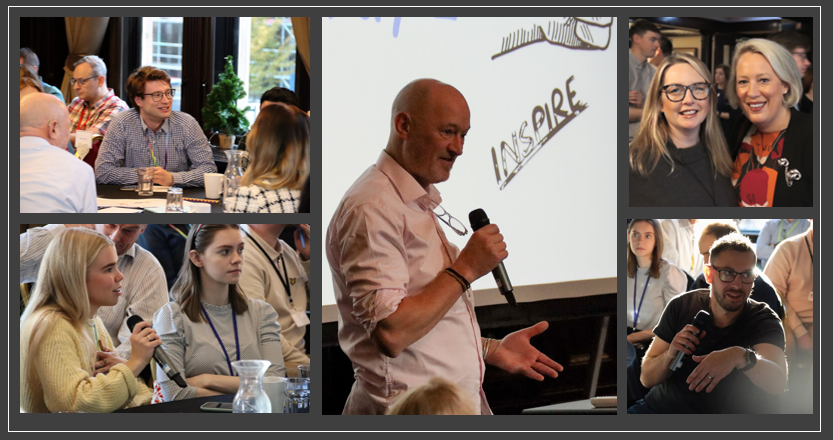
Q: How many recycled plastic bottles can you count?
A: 0